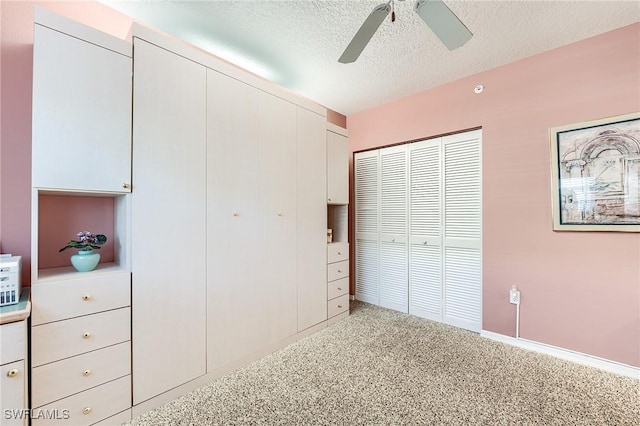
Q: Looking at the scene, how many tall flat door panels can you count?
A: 4